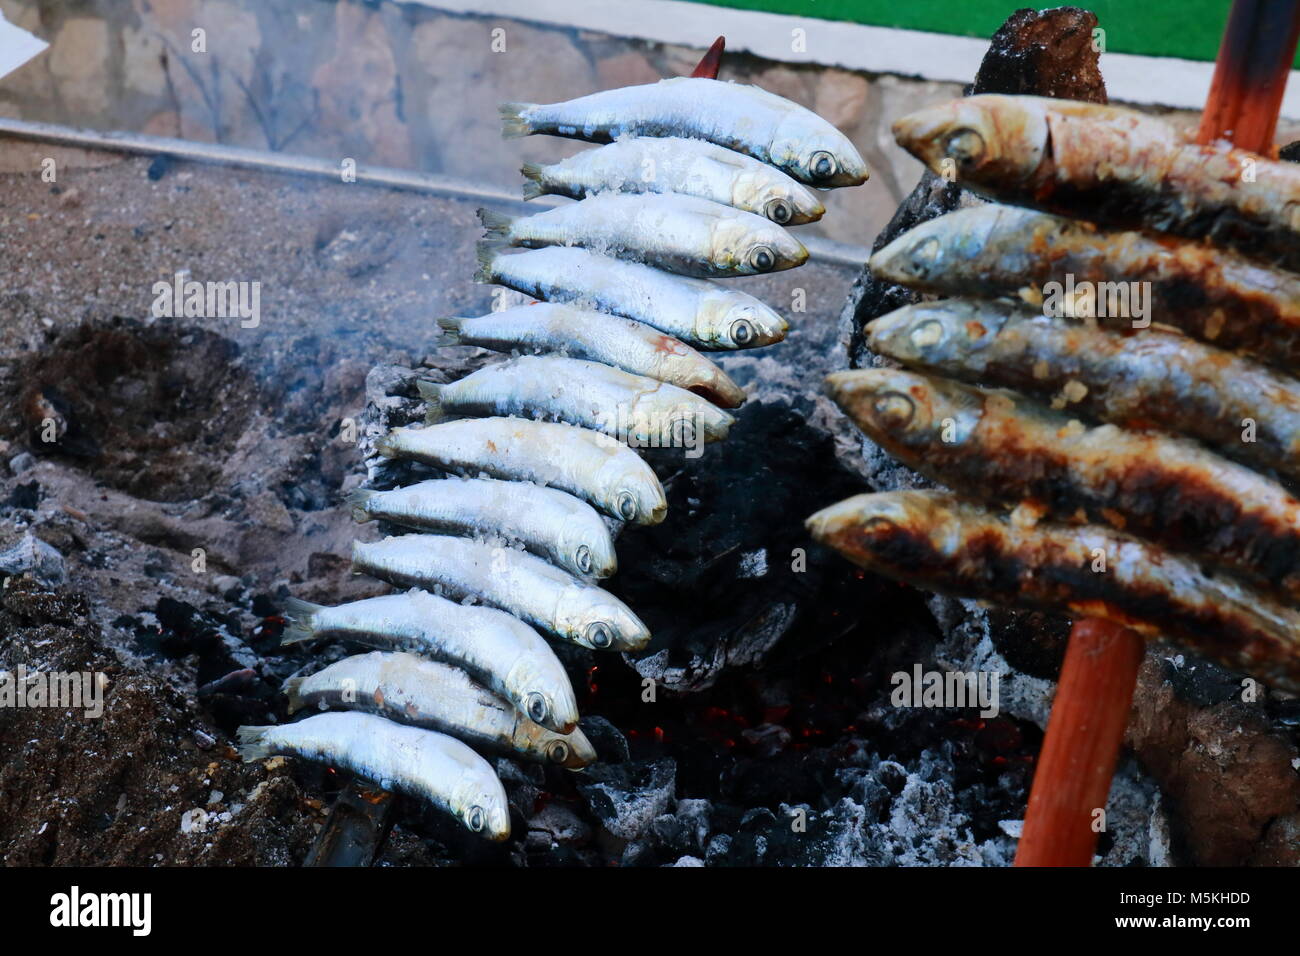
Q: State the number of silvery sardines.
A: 12